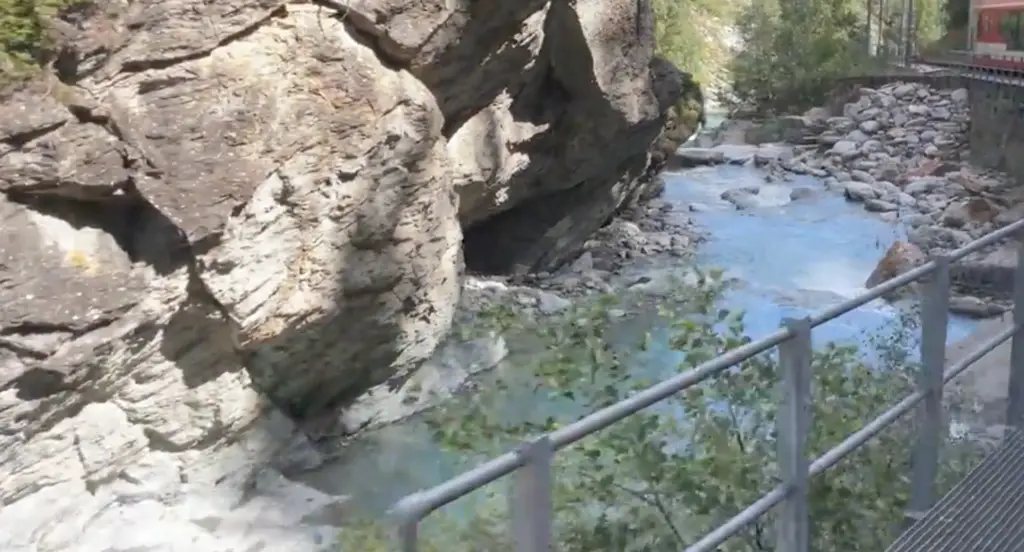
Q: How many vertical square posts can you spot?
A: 4